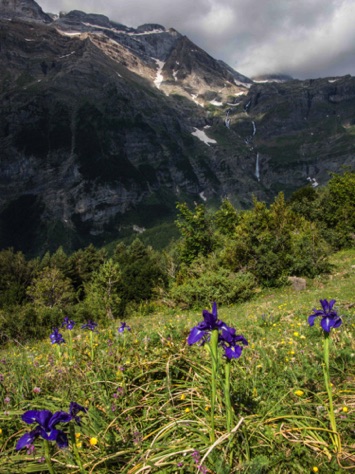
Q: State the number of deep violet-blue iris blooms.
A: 9